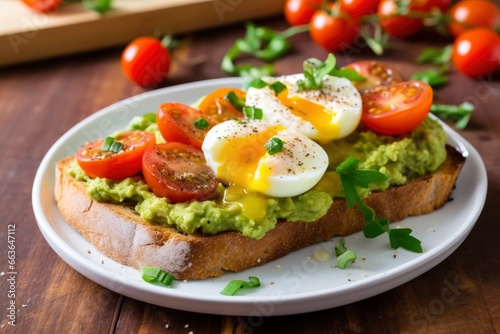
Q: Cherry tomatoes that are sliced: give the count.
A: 6